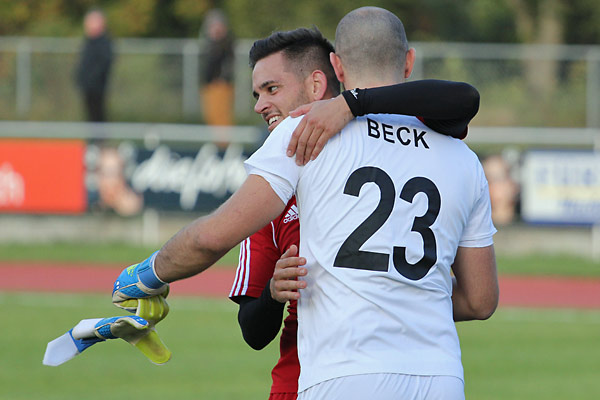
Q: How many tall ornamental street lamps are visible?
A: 0